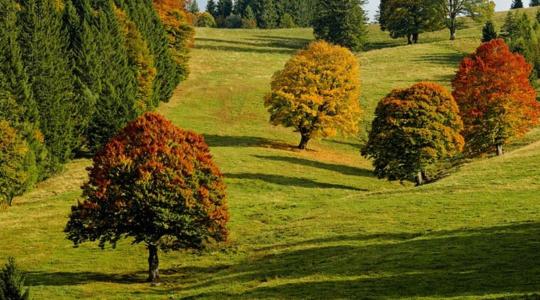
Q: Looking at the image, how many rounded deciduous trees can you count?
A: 4